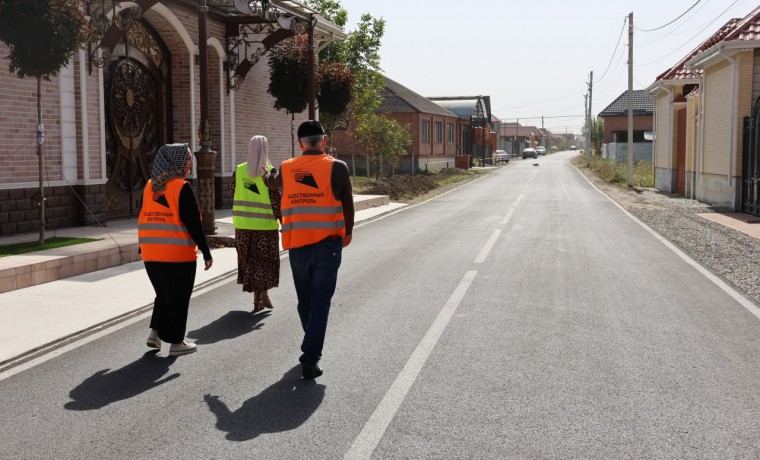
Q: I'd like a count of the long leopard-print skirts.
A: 1